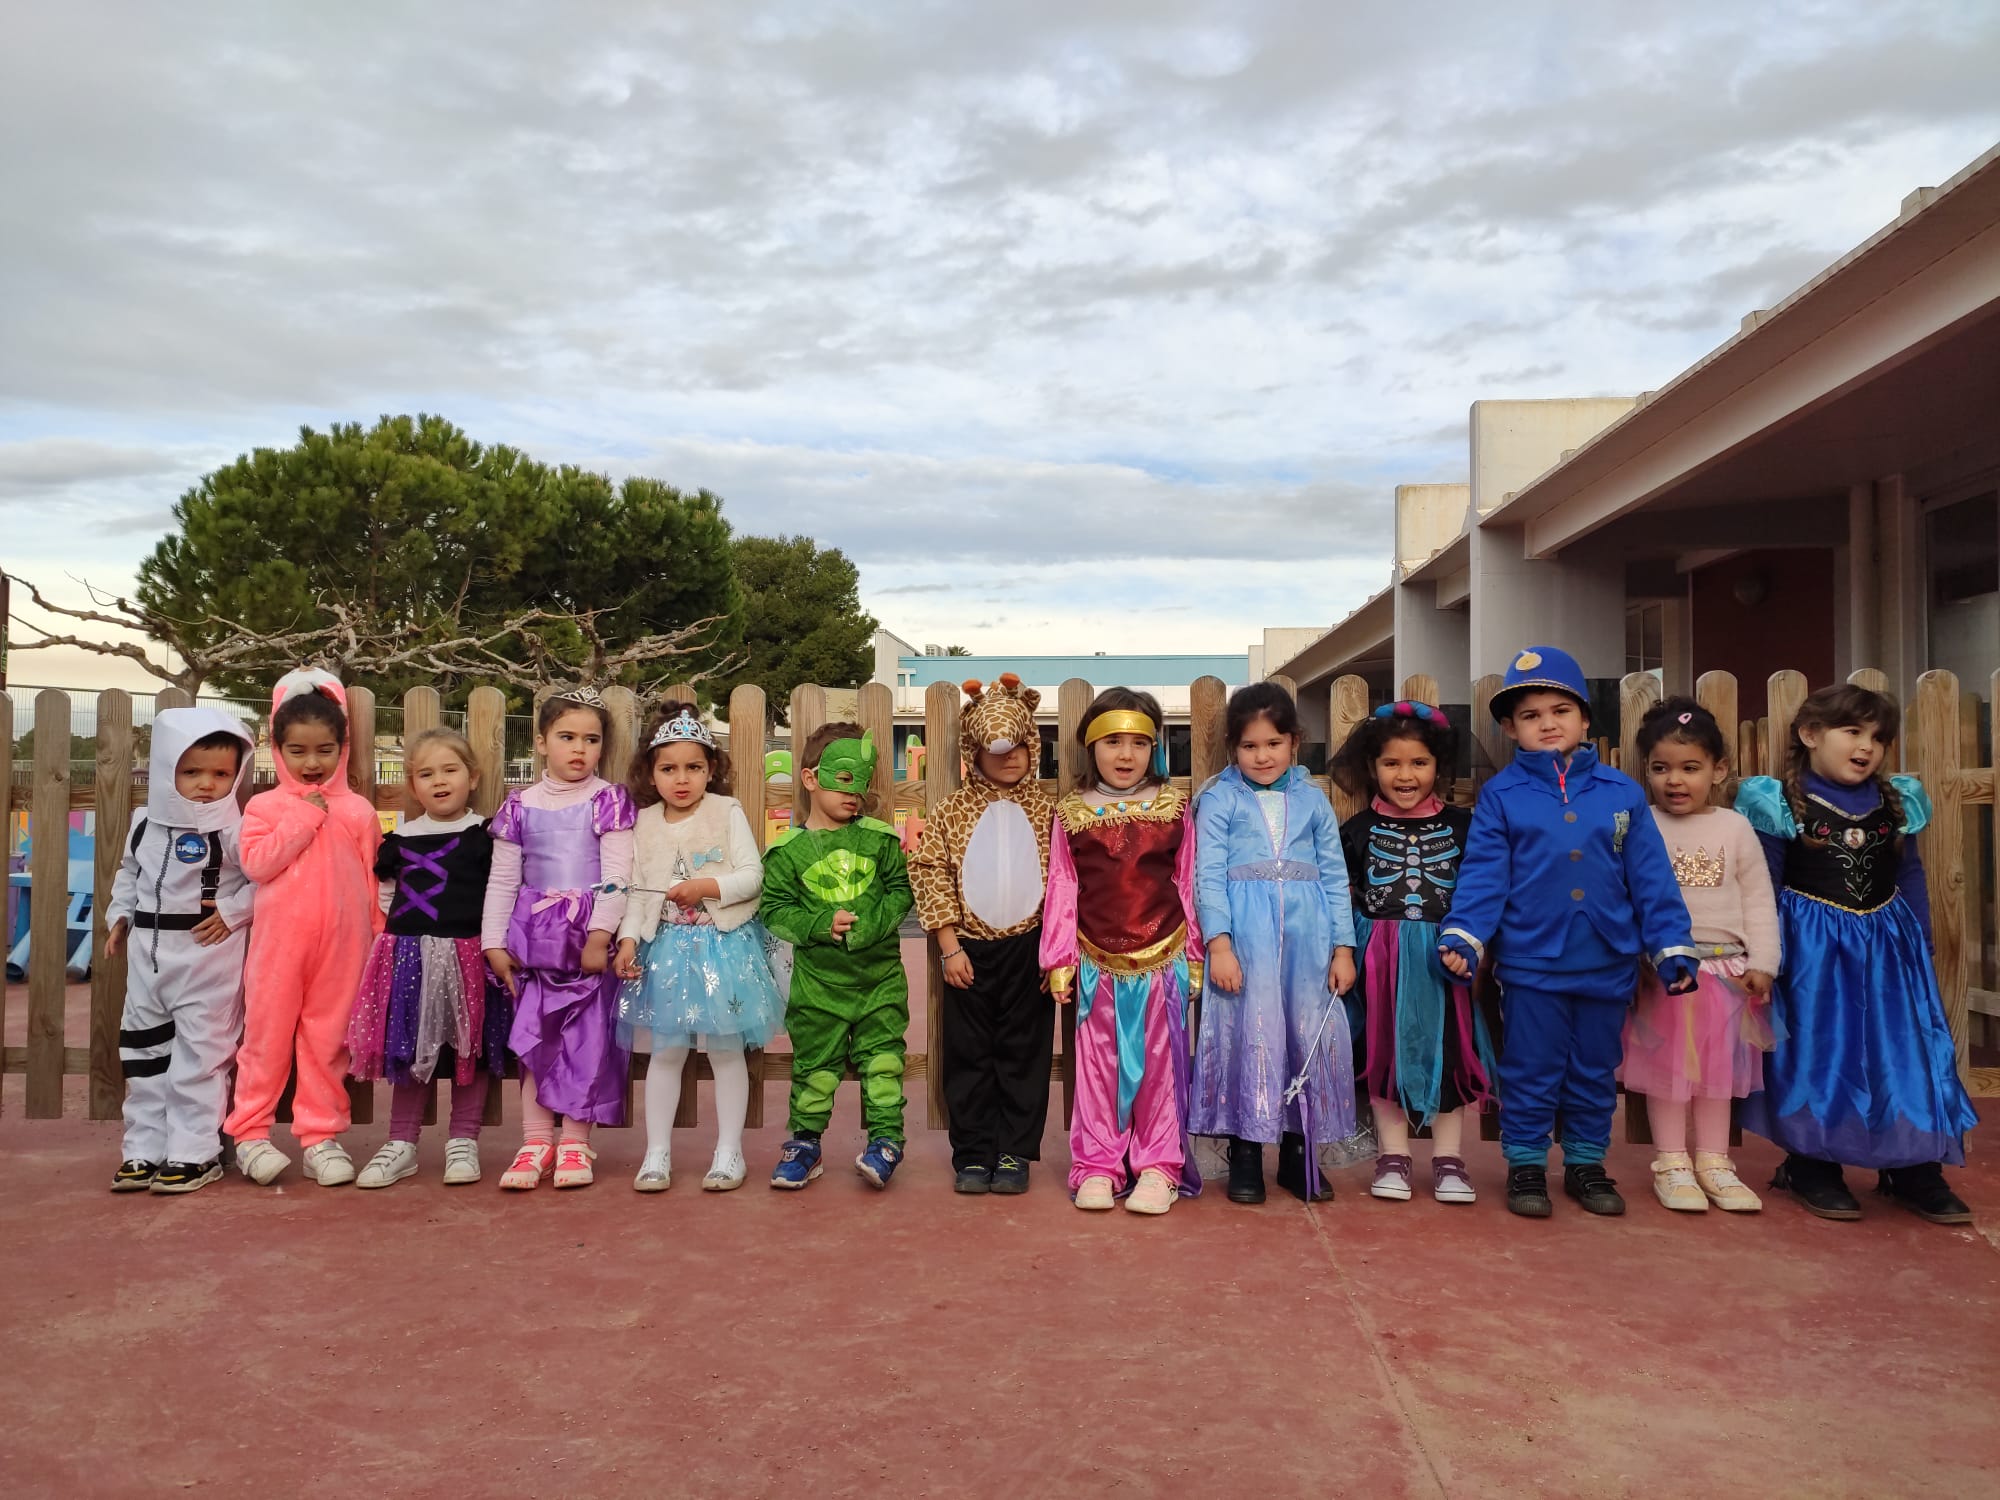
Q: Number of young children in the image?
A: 13